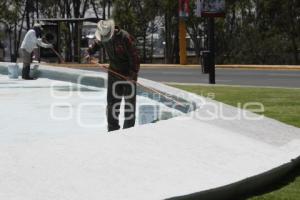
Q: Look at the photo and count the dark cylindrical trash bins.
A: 1